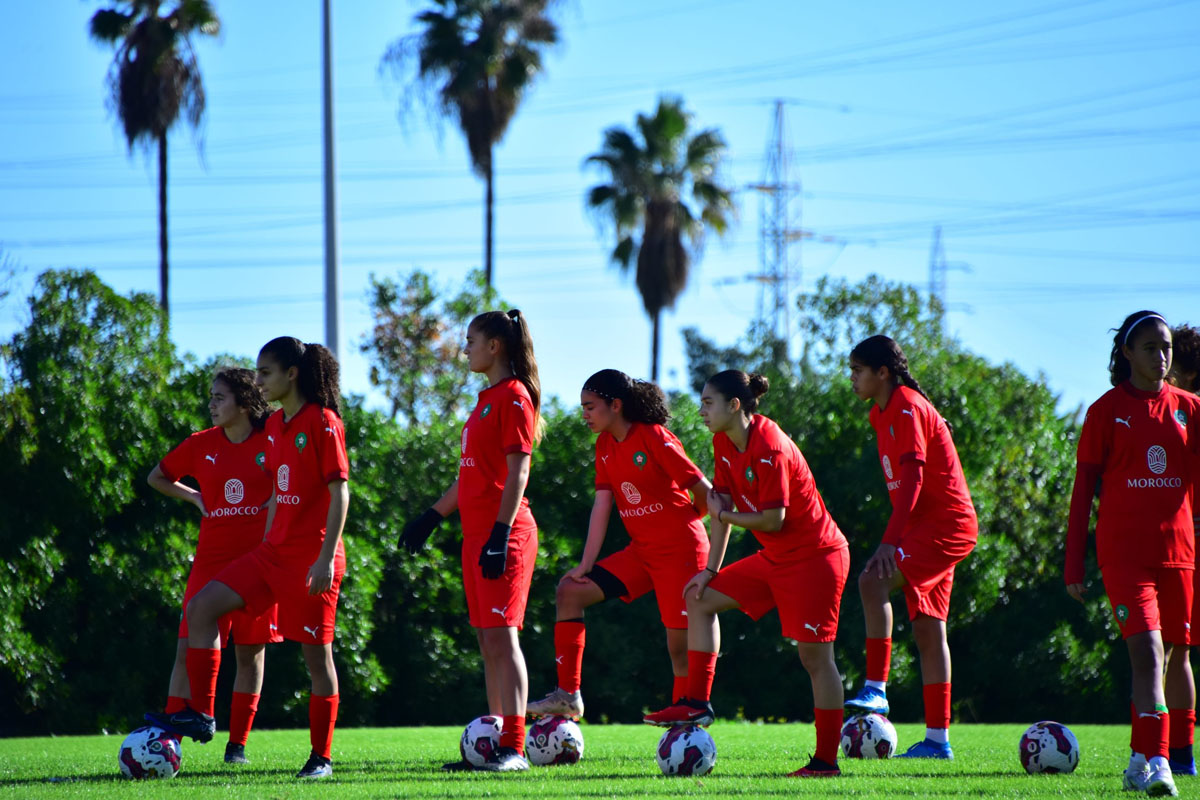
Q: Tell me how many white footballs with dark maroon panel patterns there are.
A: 6